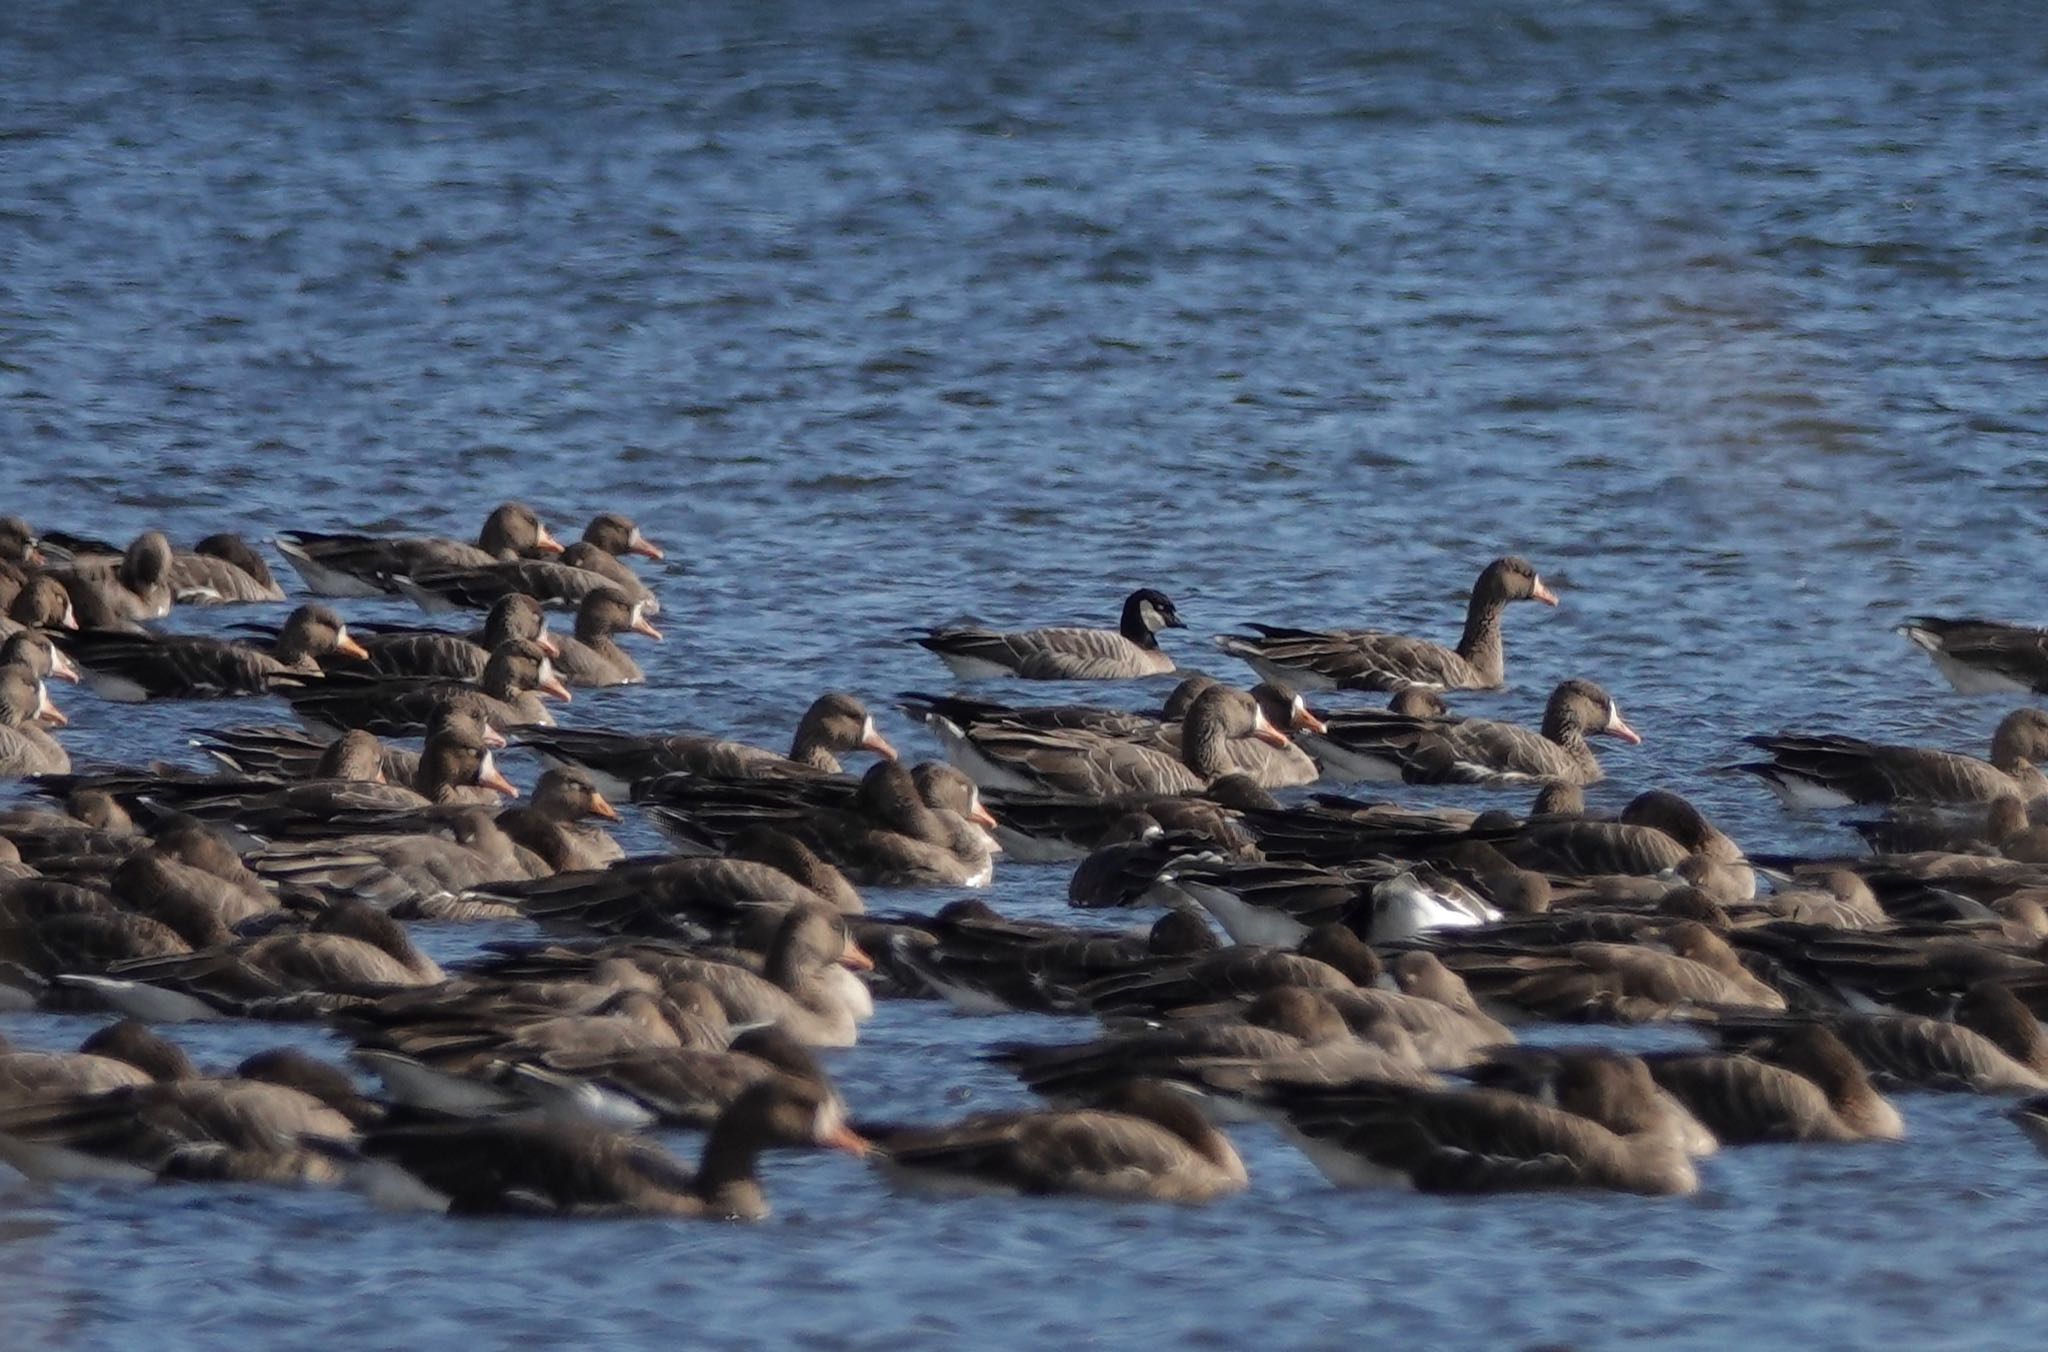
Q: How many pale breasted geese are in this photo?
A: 1